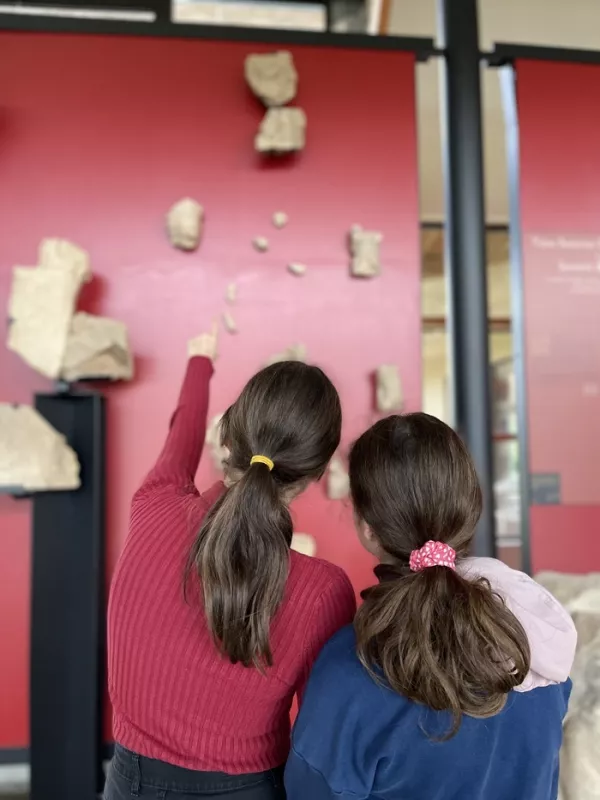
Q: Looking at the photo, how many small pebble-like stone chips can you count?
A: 5